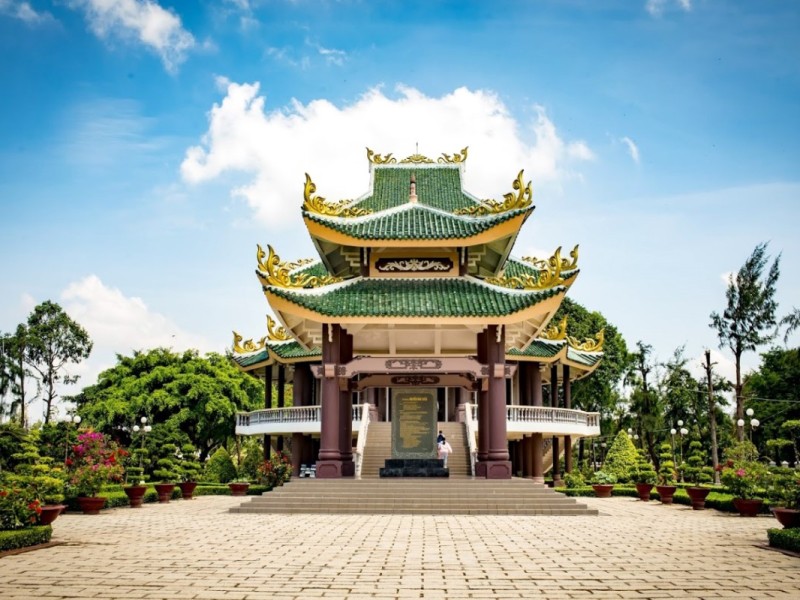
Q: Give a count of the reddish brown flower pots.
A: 12